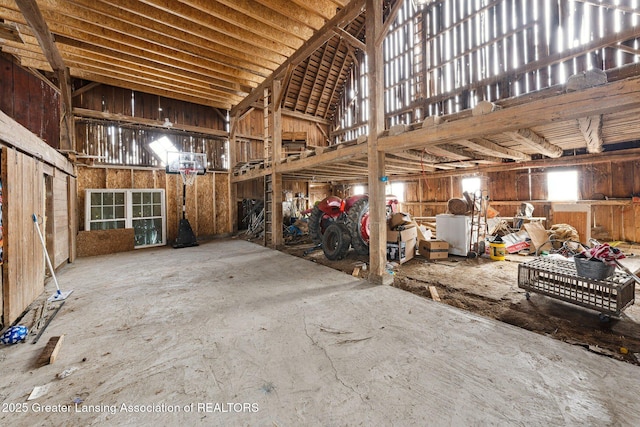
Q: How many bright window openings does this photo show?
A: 5